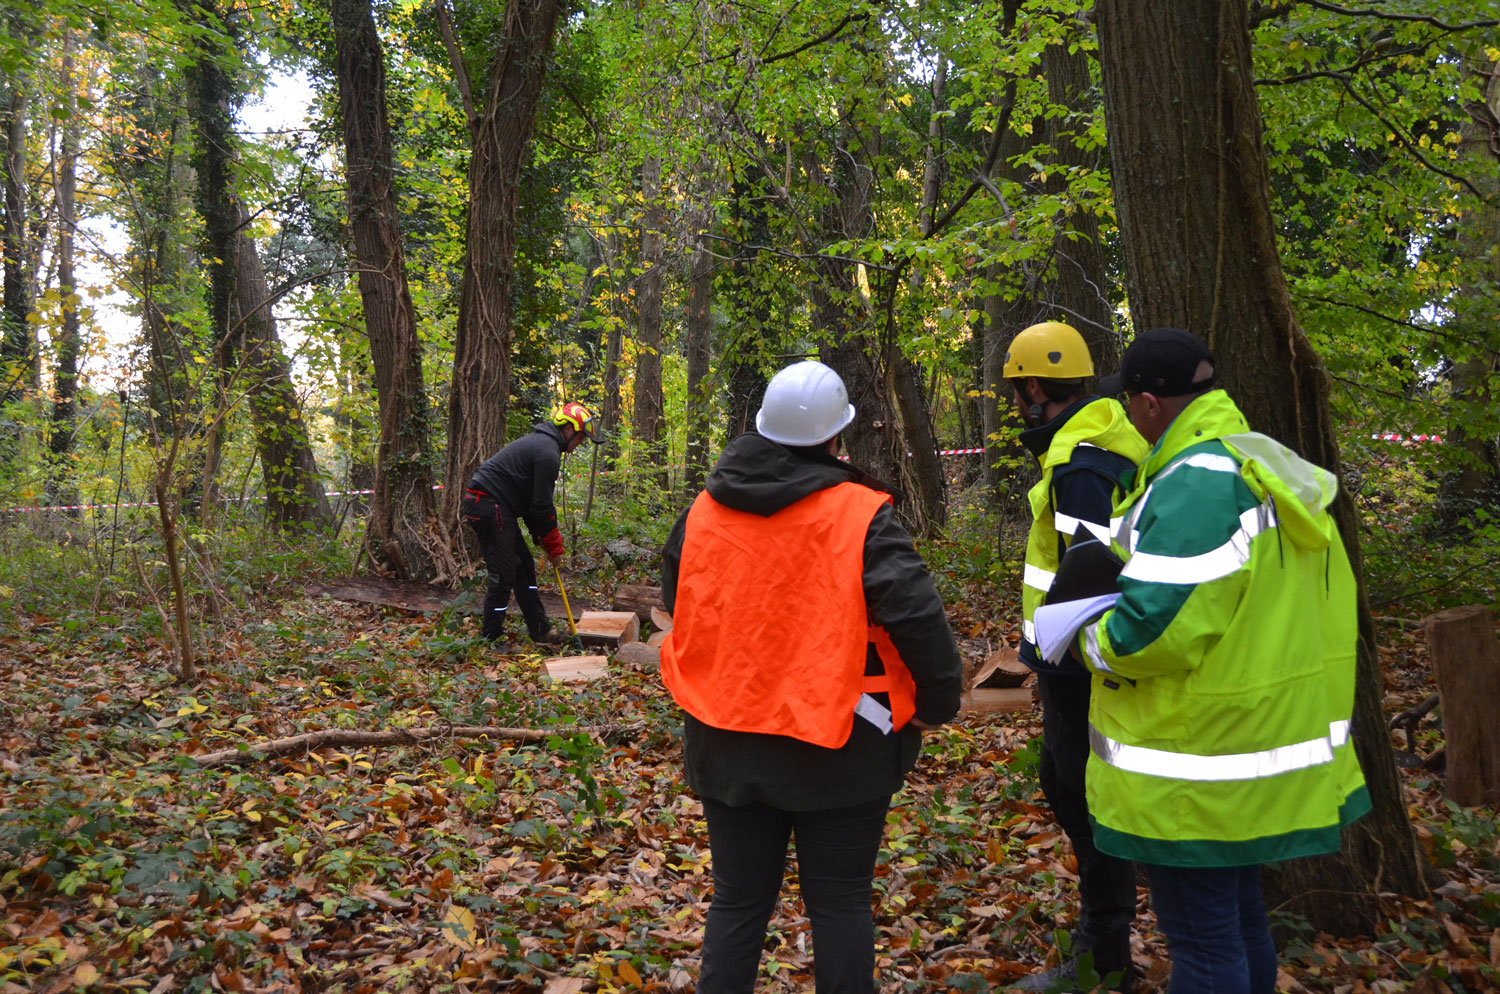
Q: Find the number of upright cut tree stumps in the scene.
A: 1